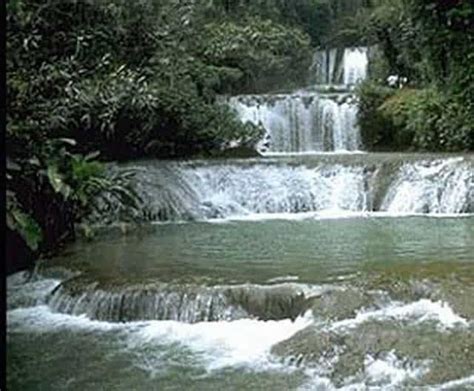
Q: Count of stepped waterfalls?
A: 4